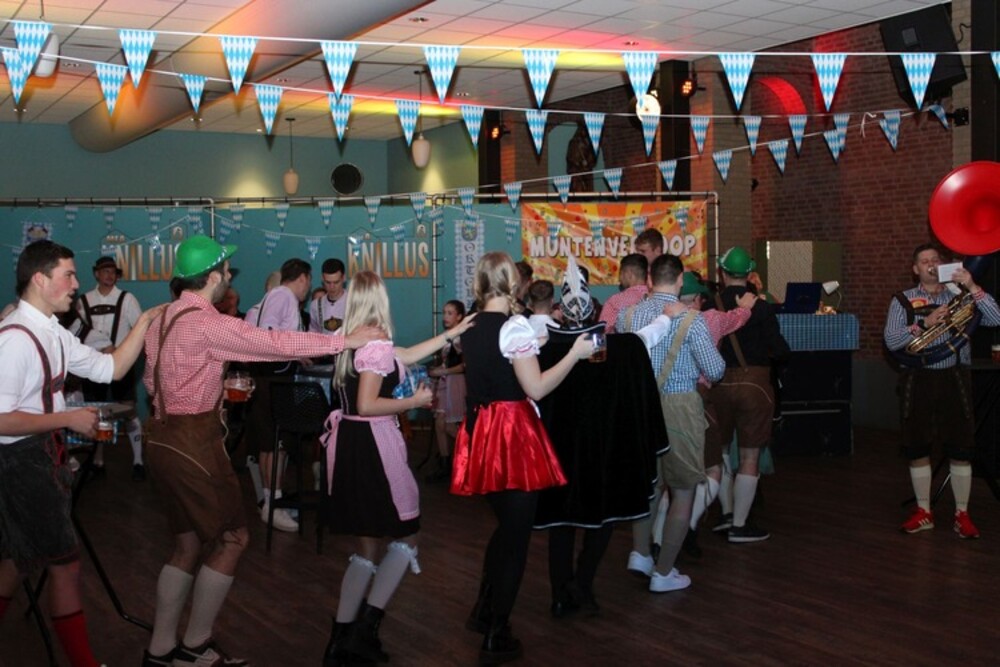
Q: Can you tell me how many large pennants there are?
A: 11